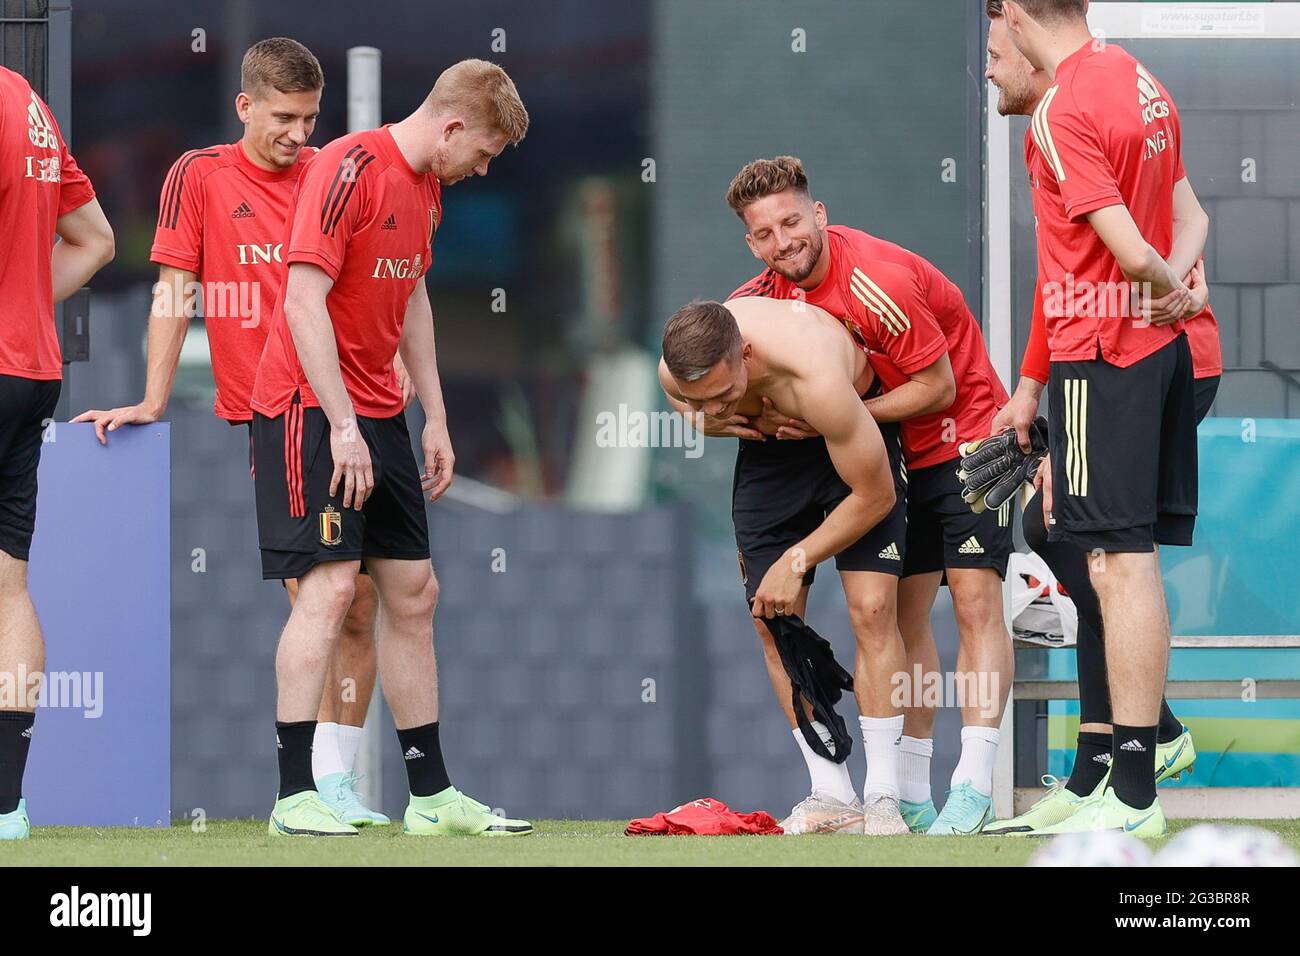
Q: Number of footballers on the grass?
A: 7